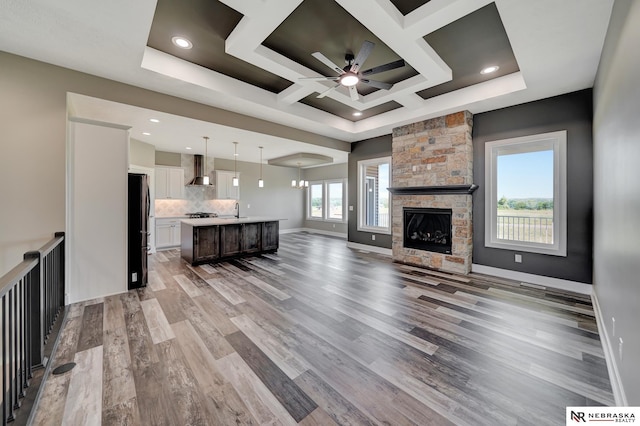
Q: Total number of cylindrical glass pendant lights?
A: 3